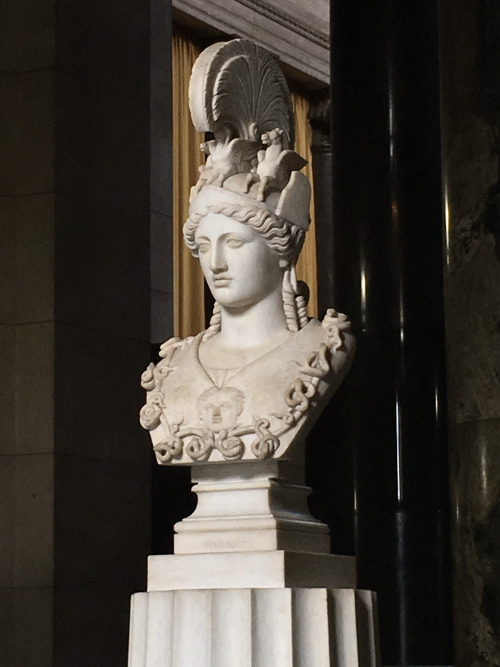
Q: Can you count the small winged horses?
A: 2